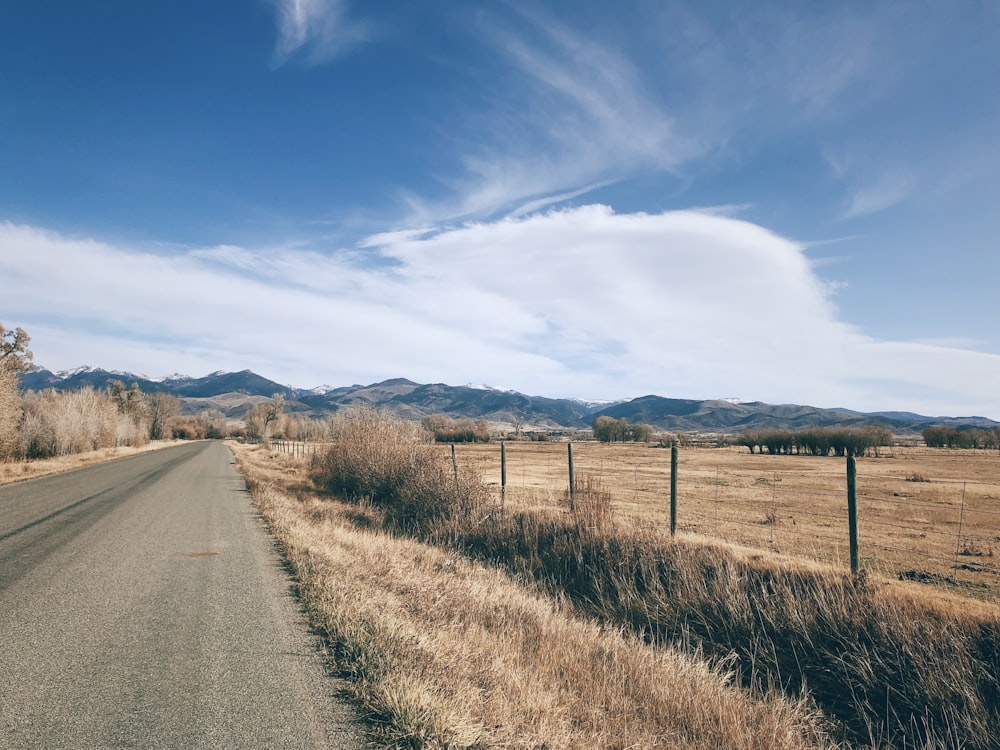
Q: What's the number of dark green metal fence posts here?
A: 5